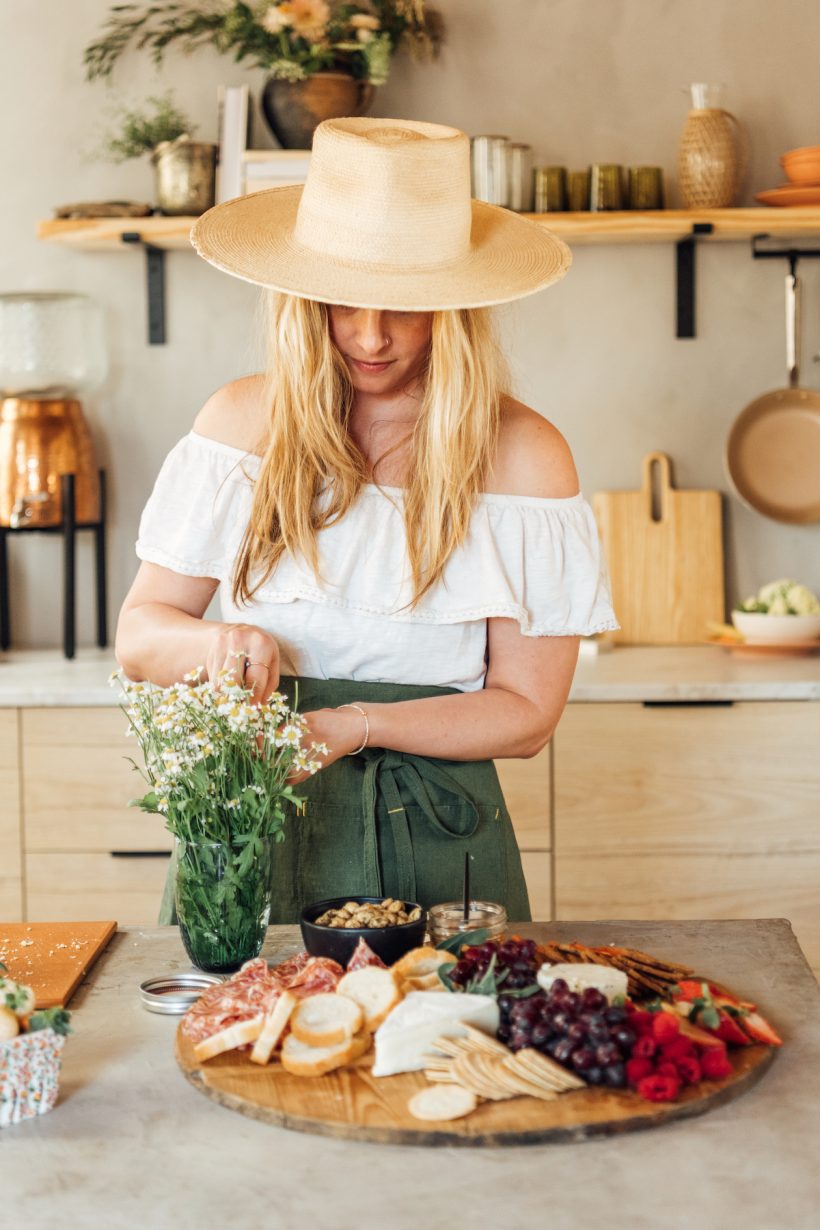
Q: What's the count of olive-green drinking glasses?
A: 4